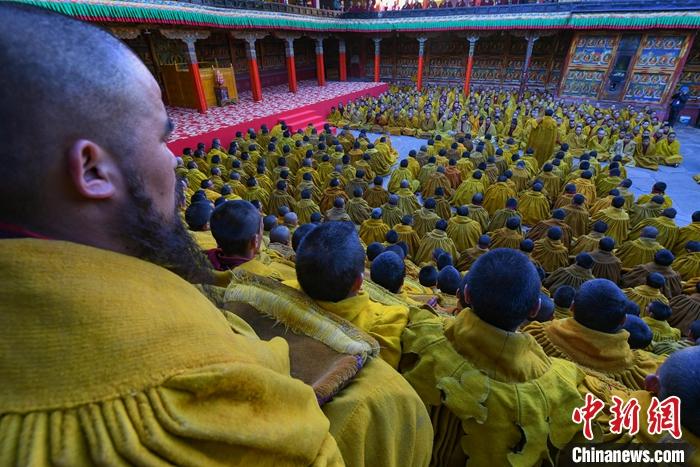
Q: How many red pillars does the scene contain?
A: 8